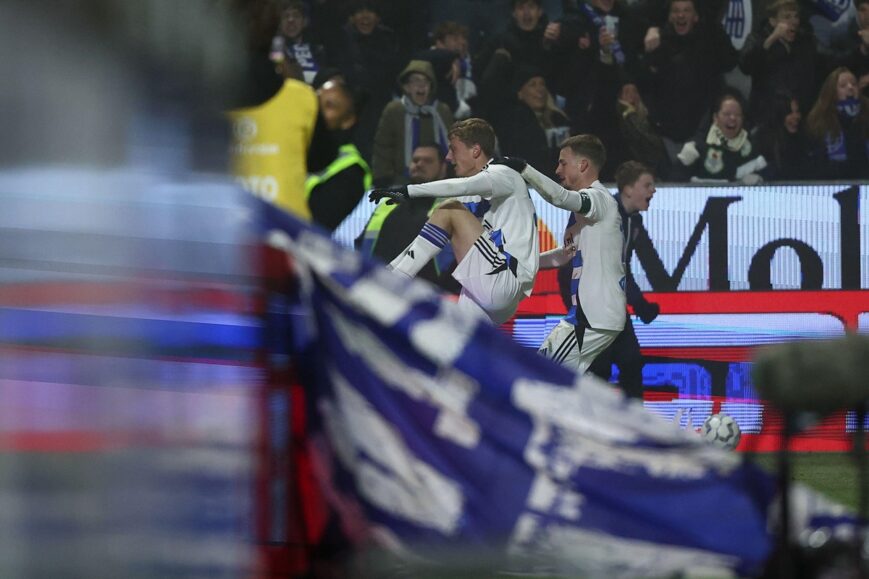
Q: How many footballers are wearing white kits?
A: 2